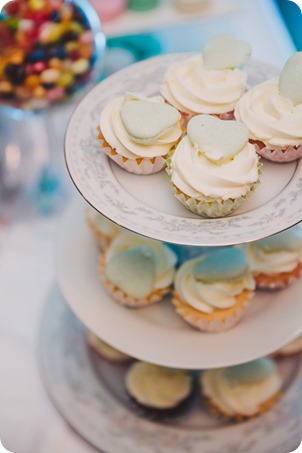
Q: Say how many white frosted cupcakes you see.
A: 12